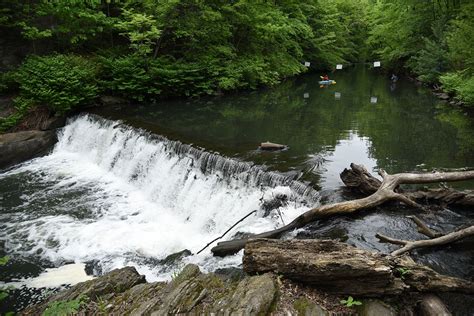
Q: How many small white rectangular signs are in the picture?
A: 3